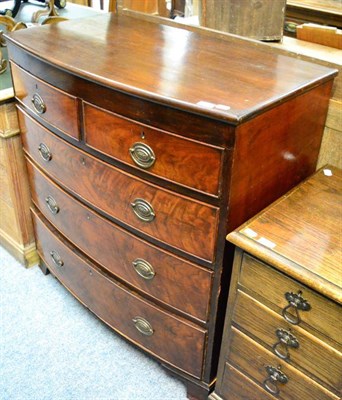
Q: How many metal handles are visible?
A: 11